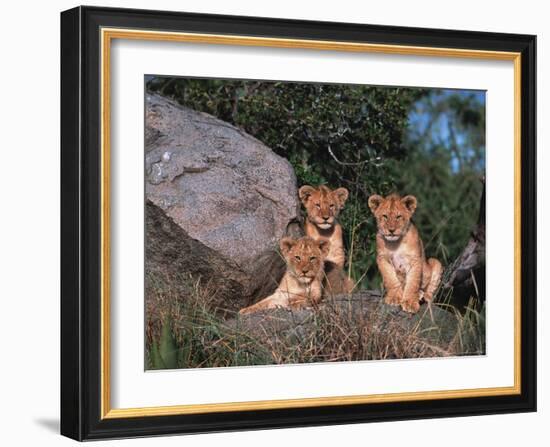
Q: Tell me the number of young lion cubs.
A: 3